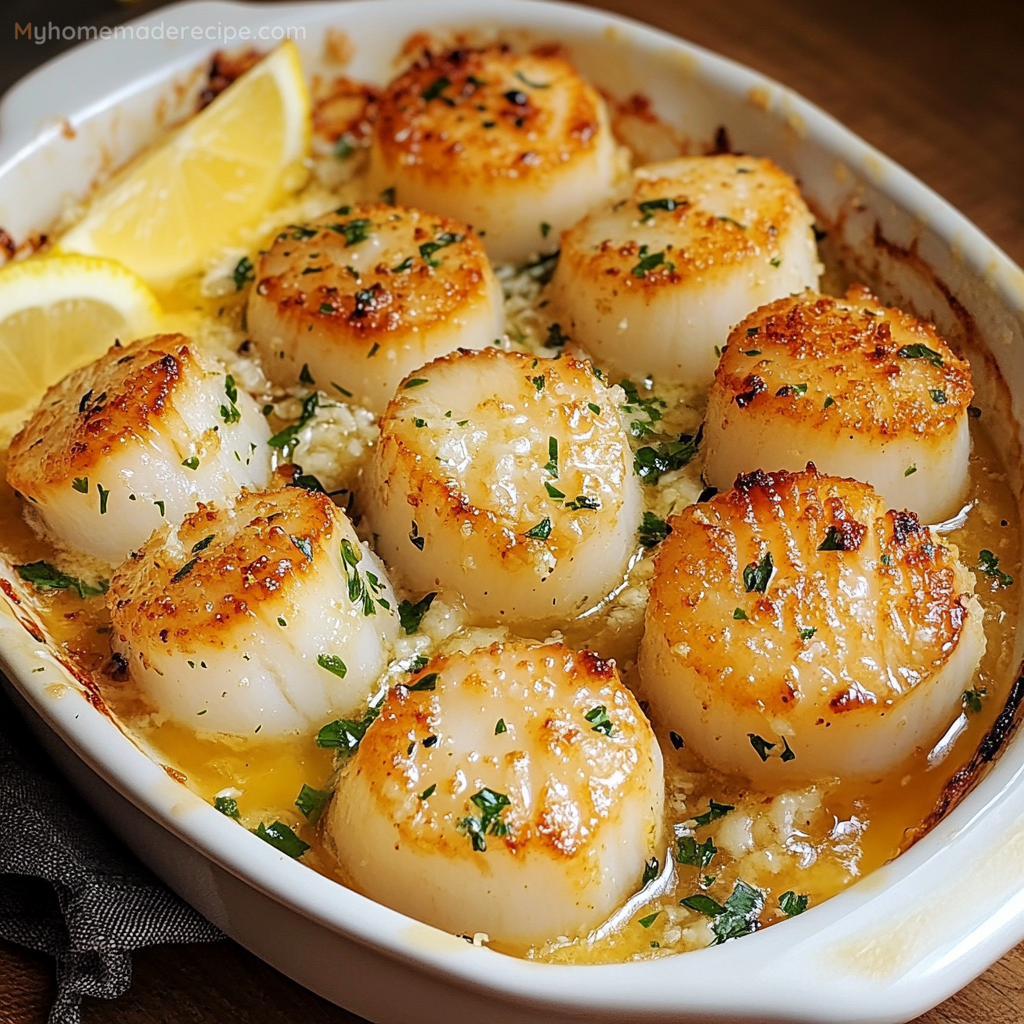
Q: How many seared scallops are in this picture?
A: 9